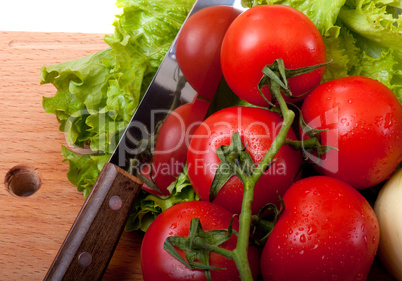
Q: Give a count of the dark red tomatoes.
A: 5